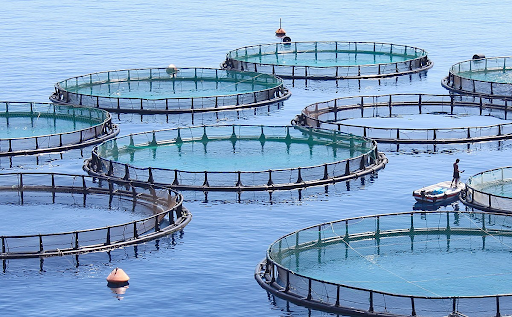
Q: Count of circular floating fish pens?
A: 9